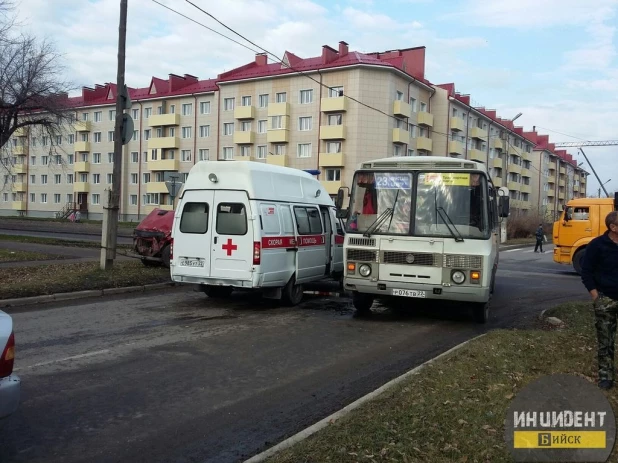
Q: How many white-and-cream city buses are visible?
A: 1